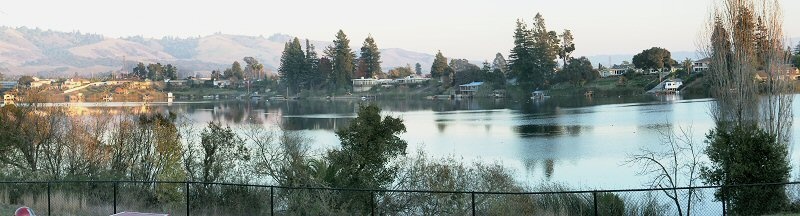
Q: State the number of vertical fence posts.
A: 8